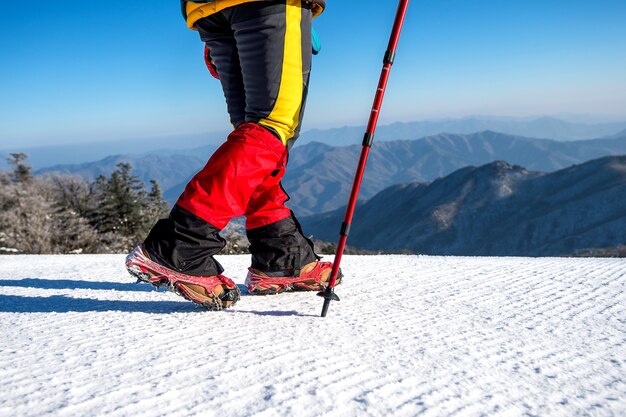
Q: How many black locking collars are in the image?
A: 3